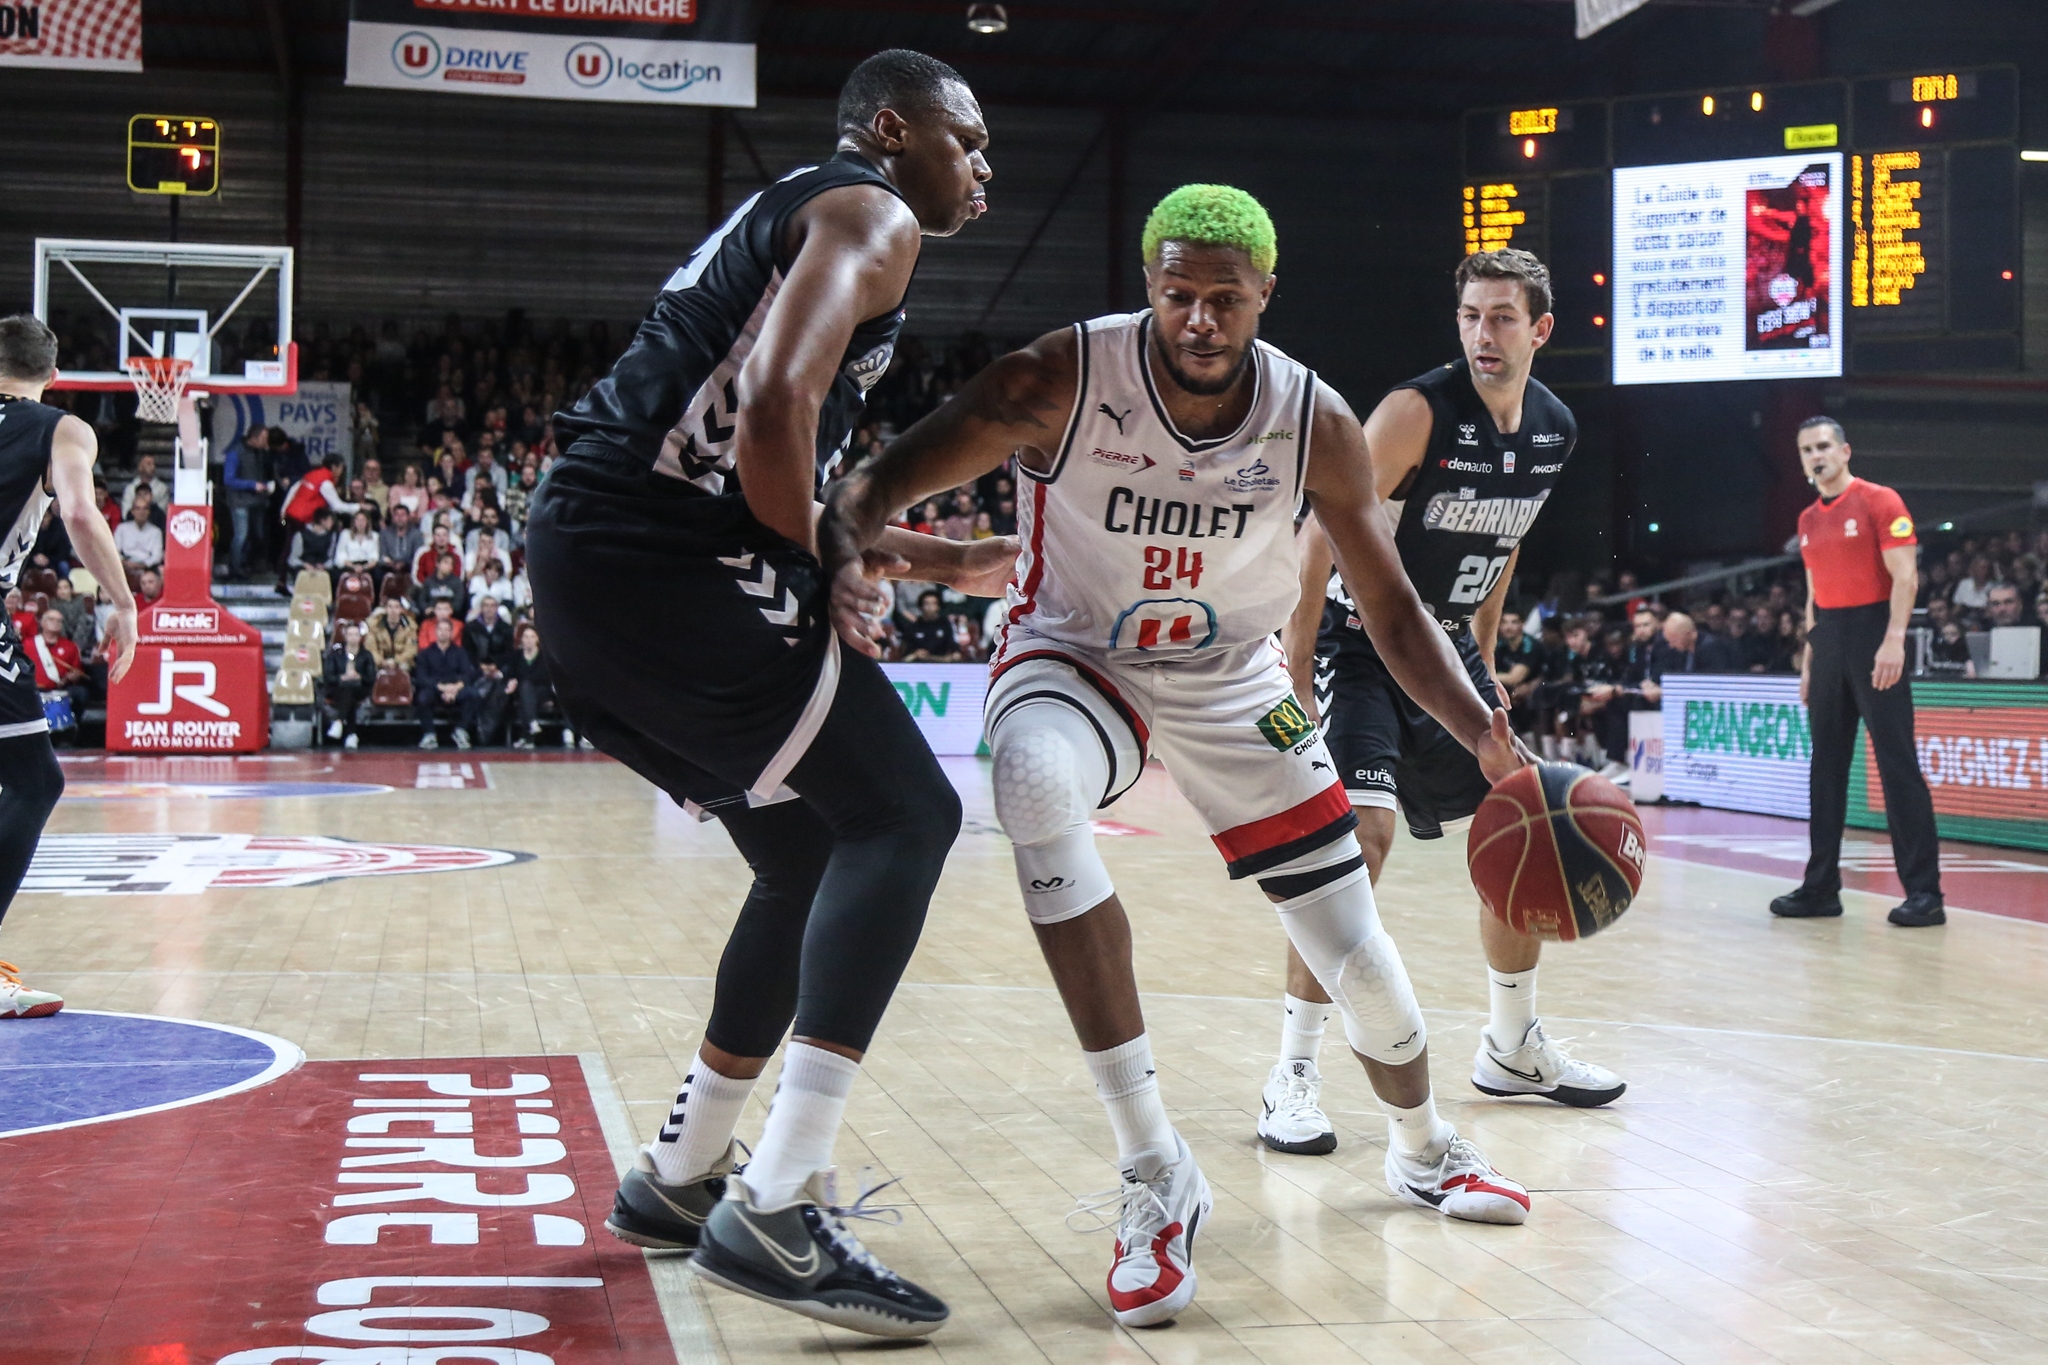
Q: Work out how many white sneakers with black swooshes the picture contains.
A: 2